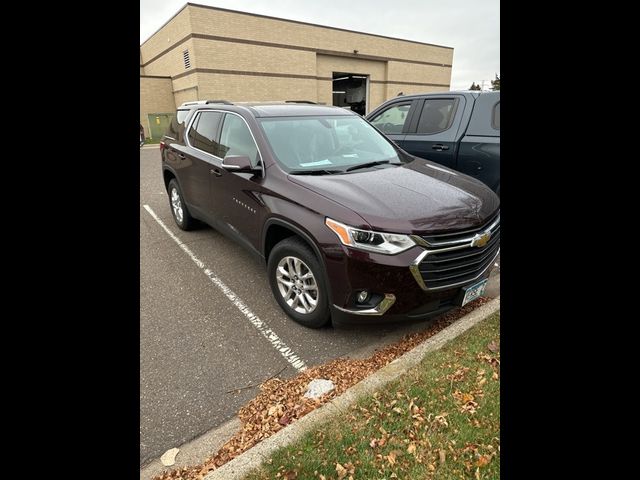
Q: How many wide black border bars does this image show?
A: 2